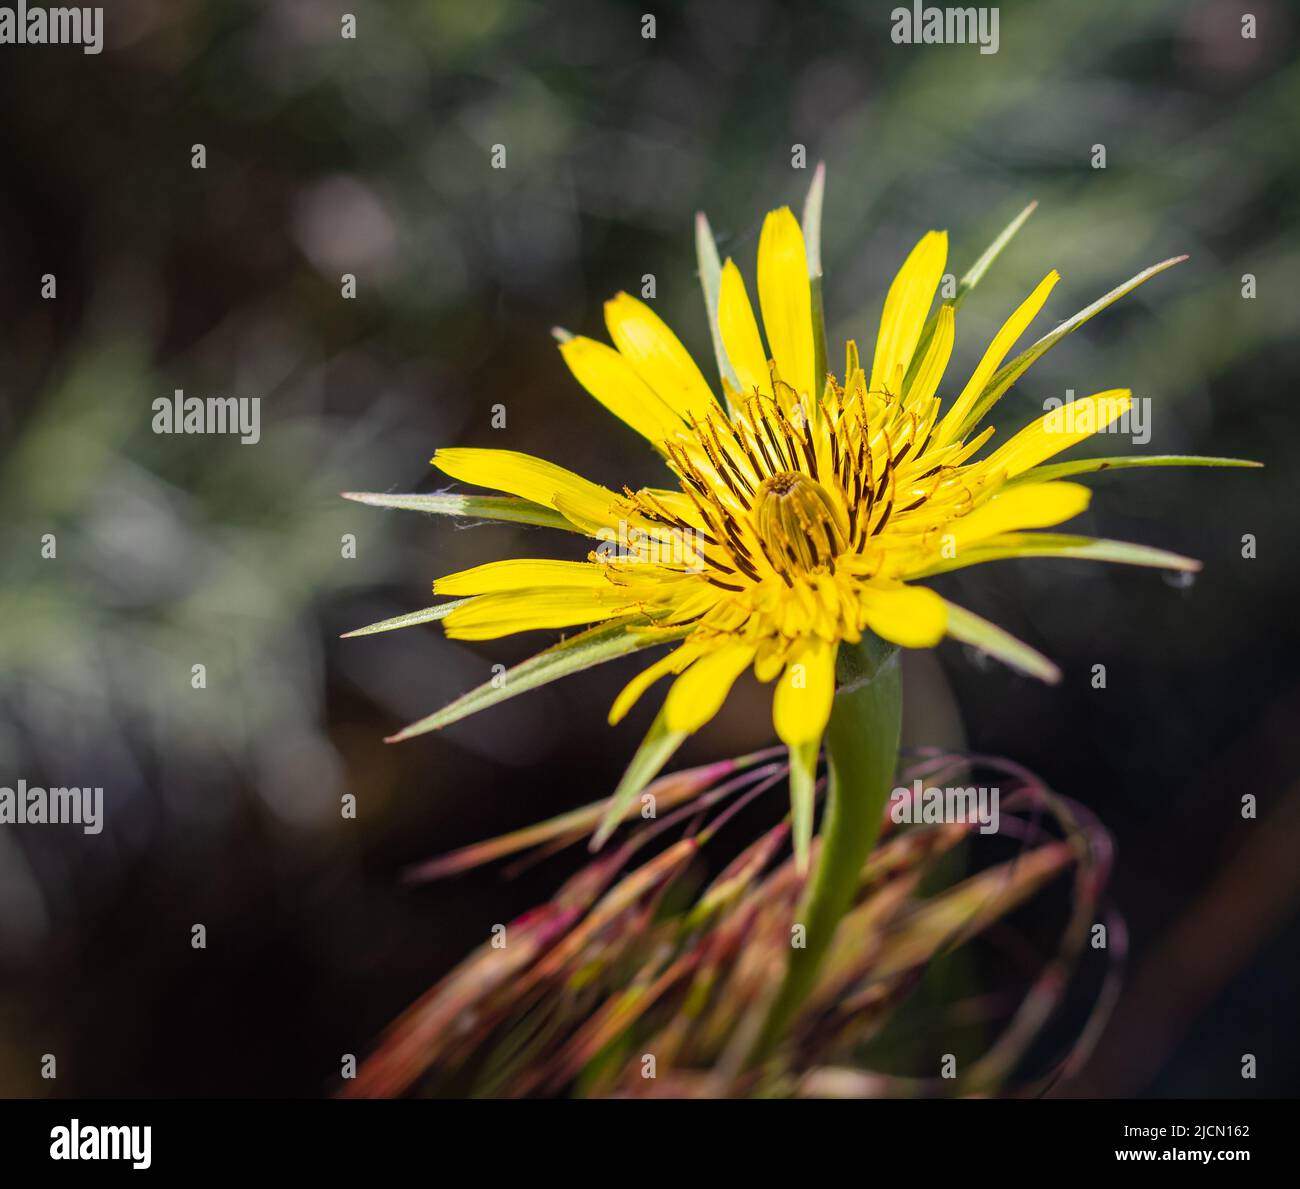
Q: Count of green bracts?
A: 13